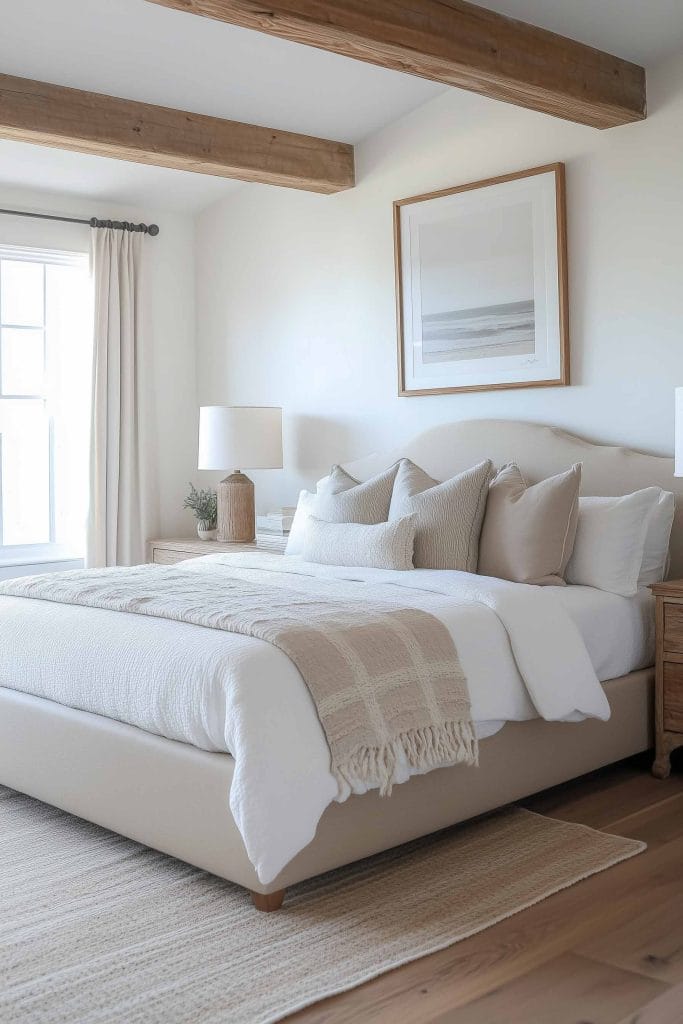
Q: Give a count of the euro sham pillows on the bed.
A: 3